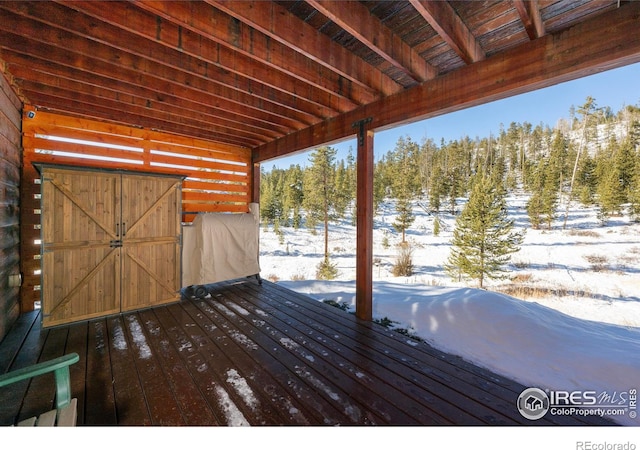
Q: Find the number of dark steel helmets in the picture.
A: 0